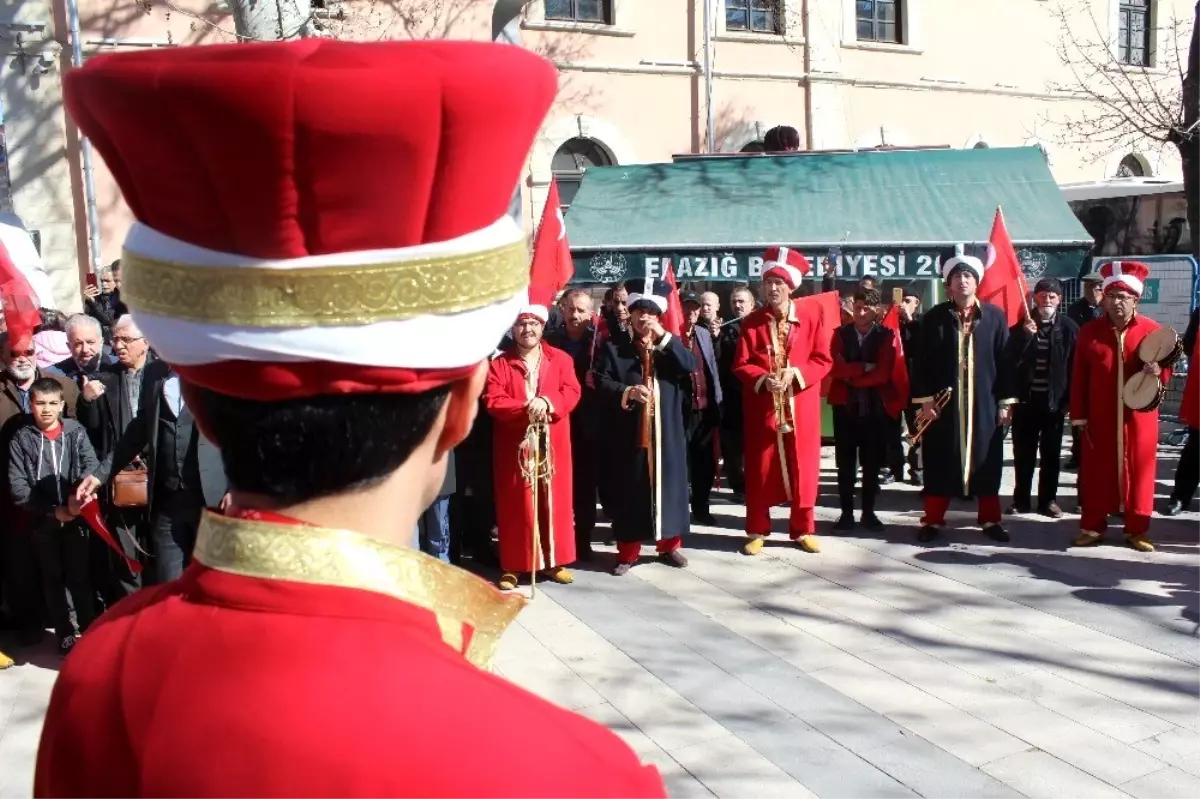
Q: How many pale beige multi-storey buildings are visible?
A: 1